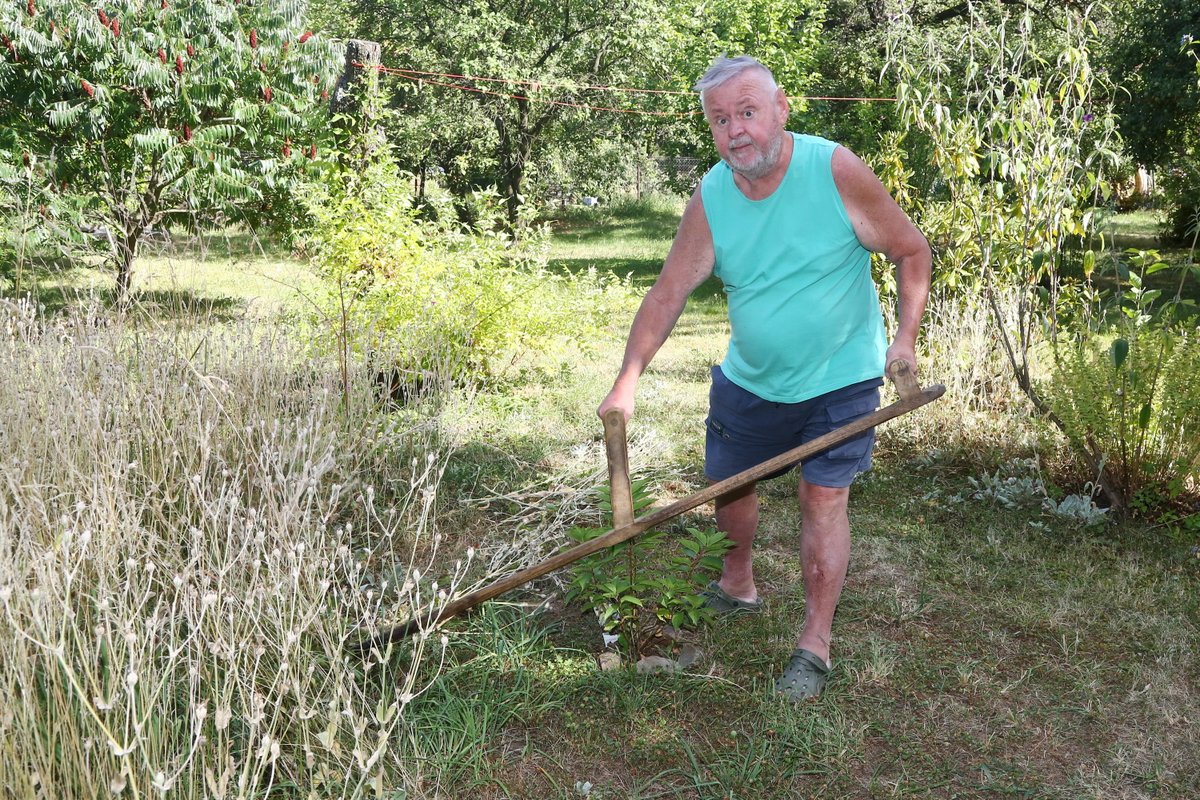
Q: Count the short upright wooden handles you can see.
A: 2